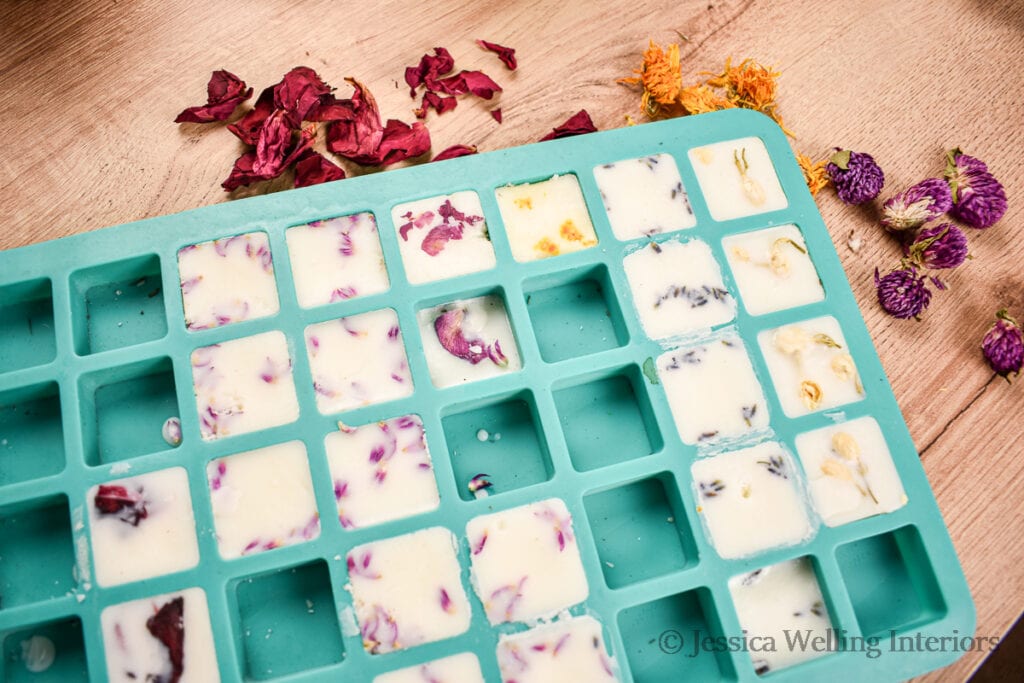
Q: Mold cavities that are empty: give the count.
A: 13